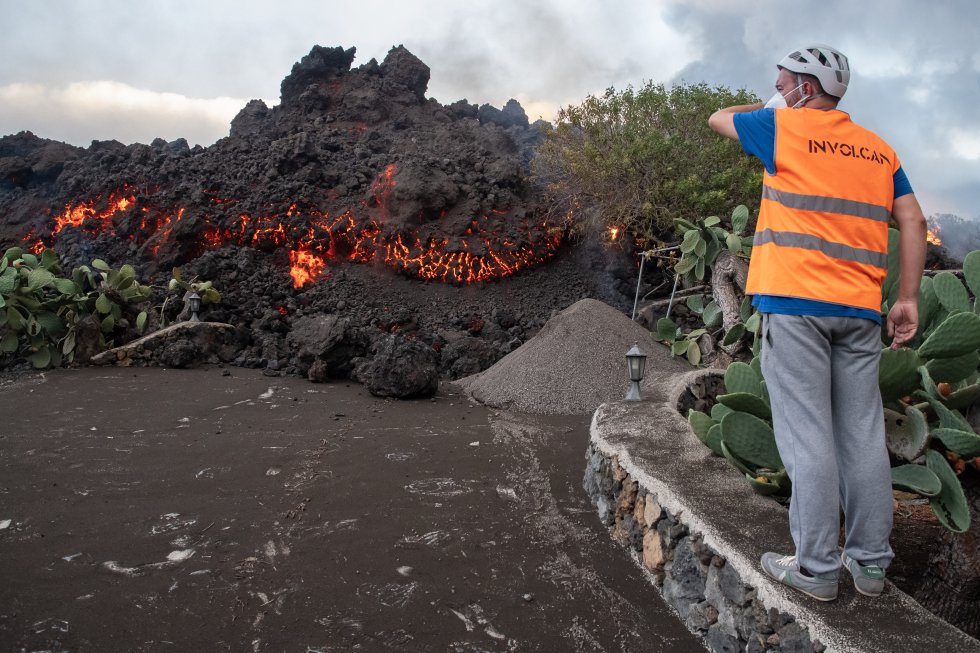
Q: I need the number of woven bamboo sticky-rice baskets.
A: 0